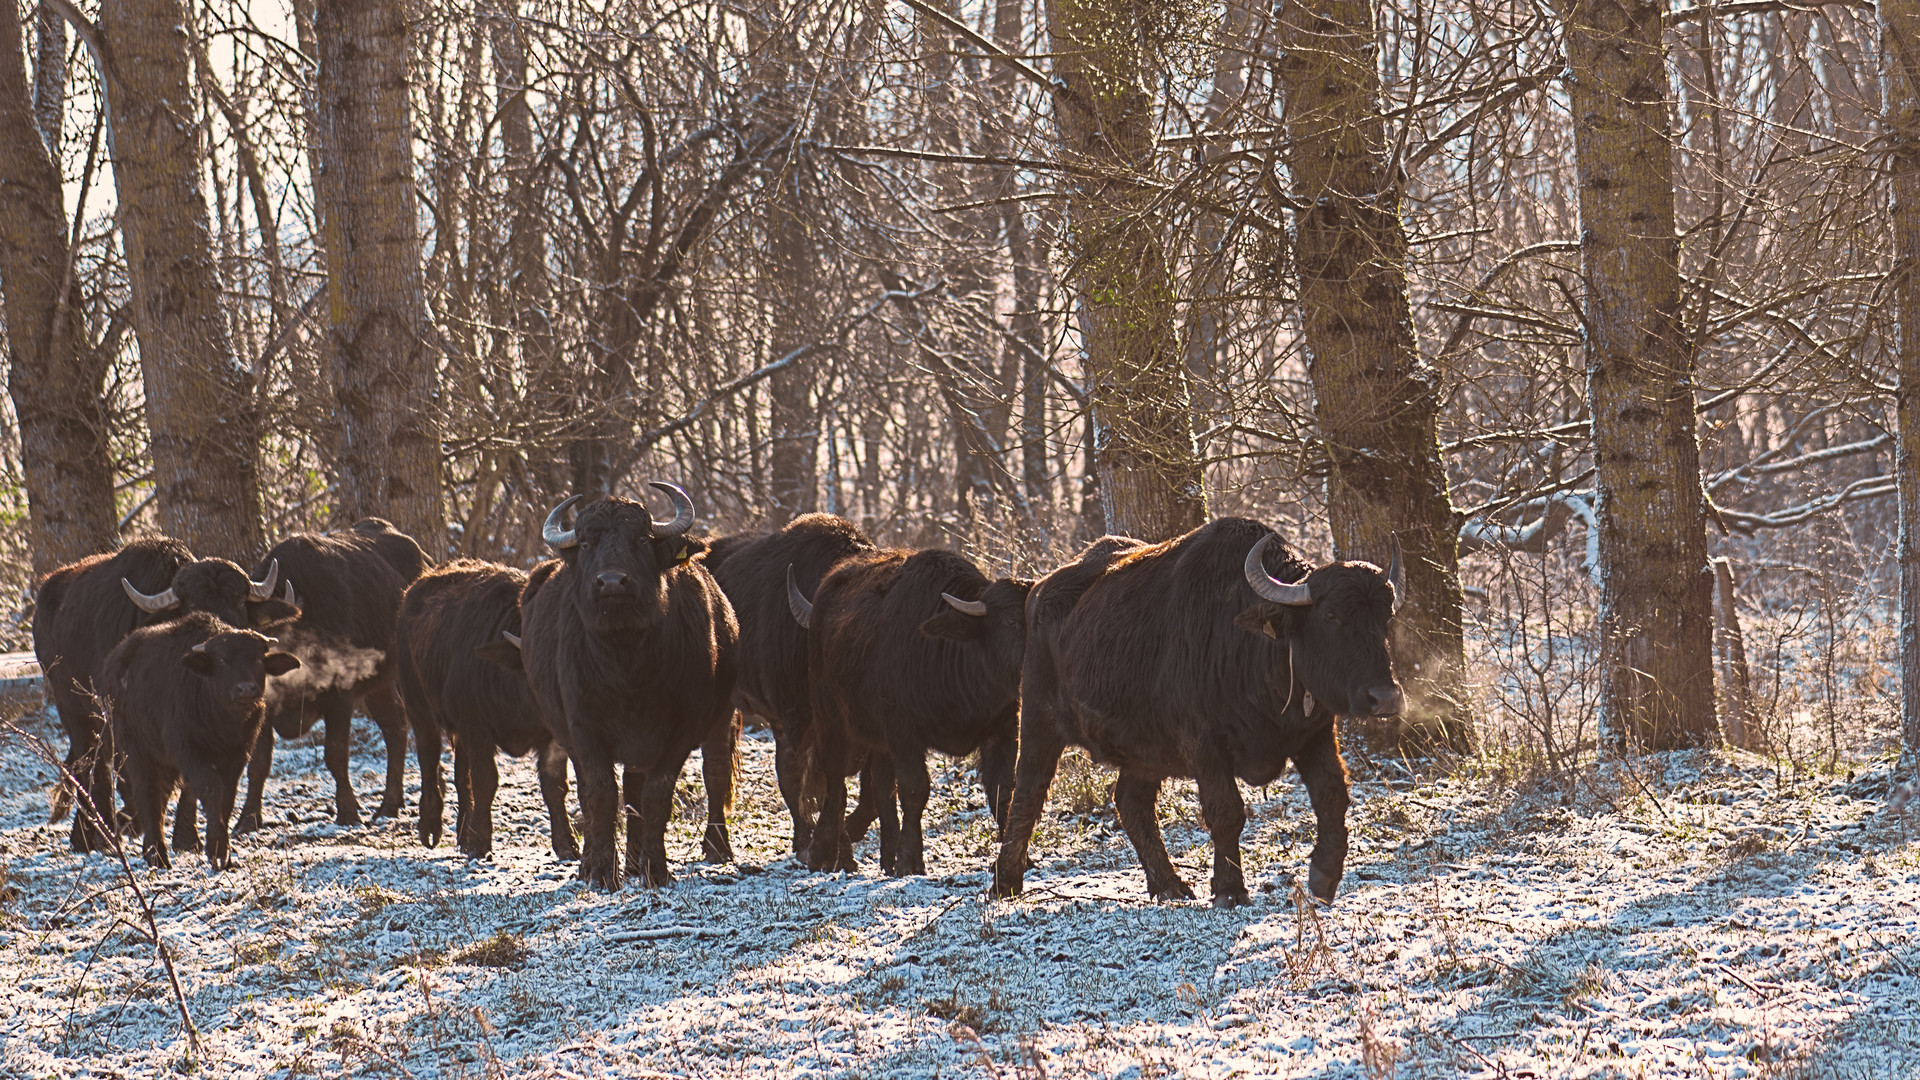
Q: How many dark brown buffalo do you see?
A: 8